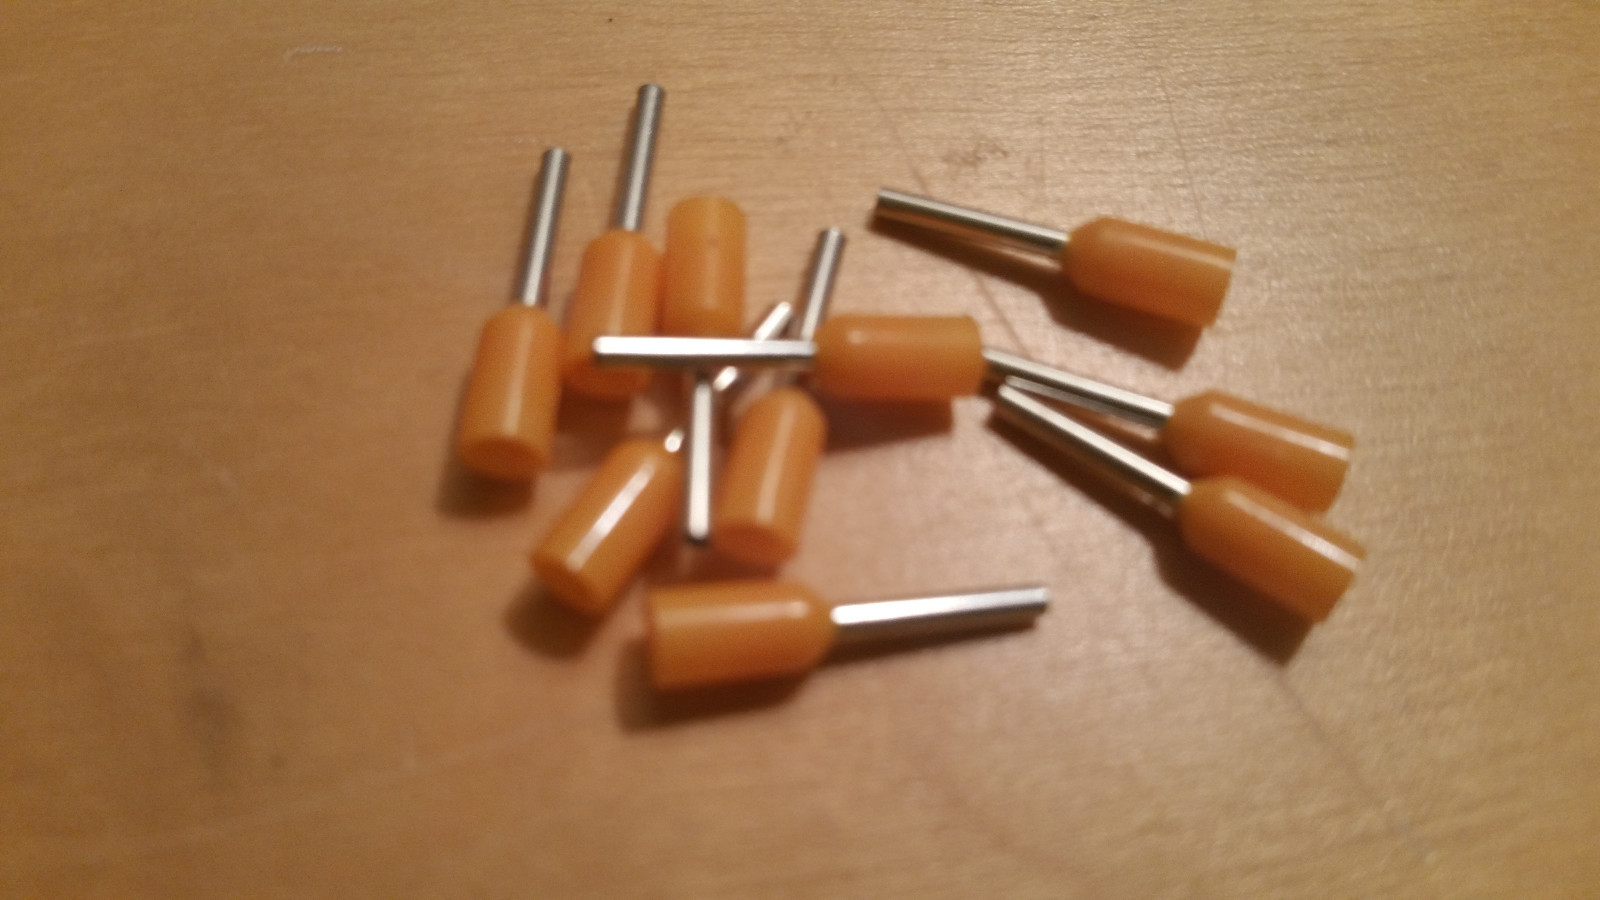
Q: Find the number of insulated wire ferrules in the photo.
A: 10